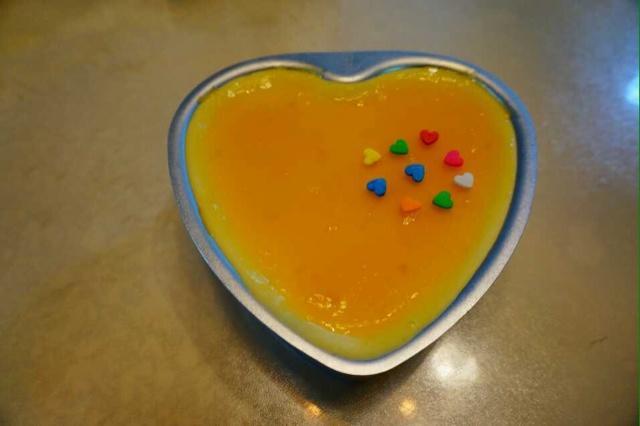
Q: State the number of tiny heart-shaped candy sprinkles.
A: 9